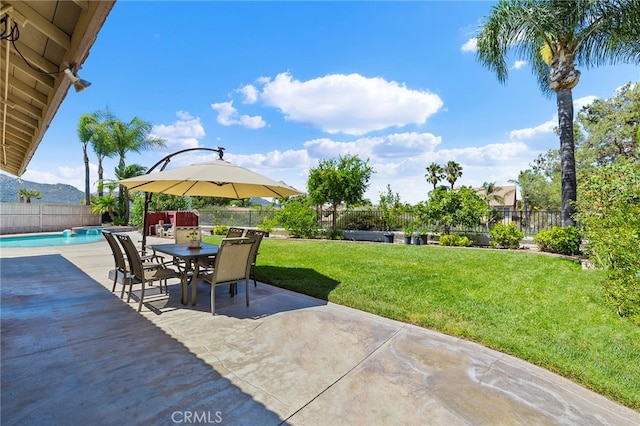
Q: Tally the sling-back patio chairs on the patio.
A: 6